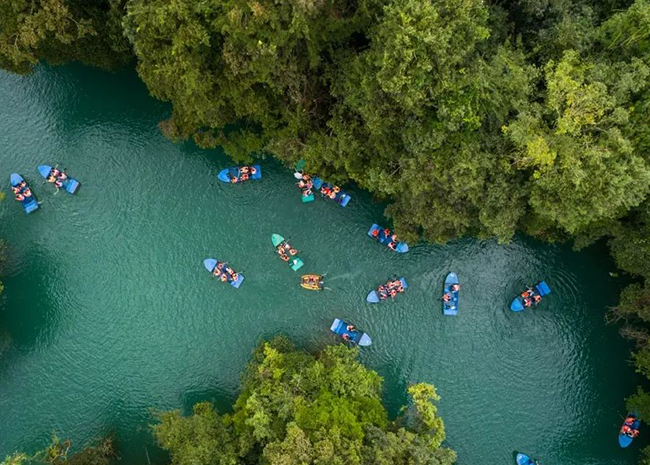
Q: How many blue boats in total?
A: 12